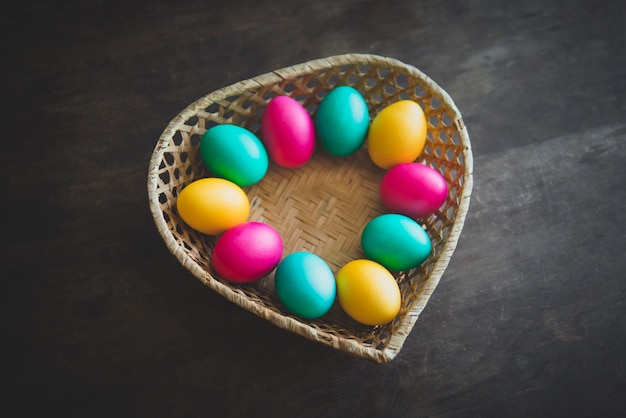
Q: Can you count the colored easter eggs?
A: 10